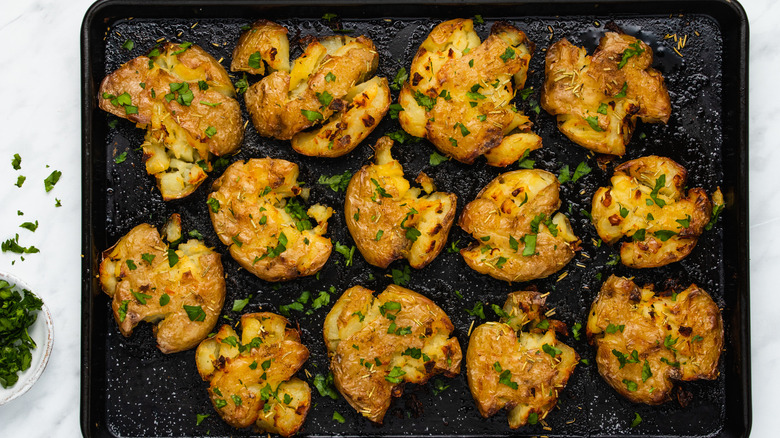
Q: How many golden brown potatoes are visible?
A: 13